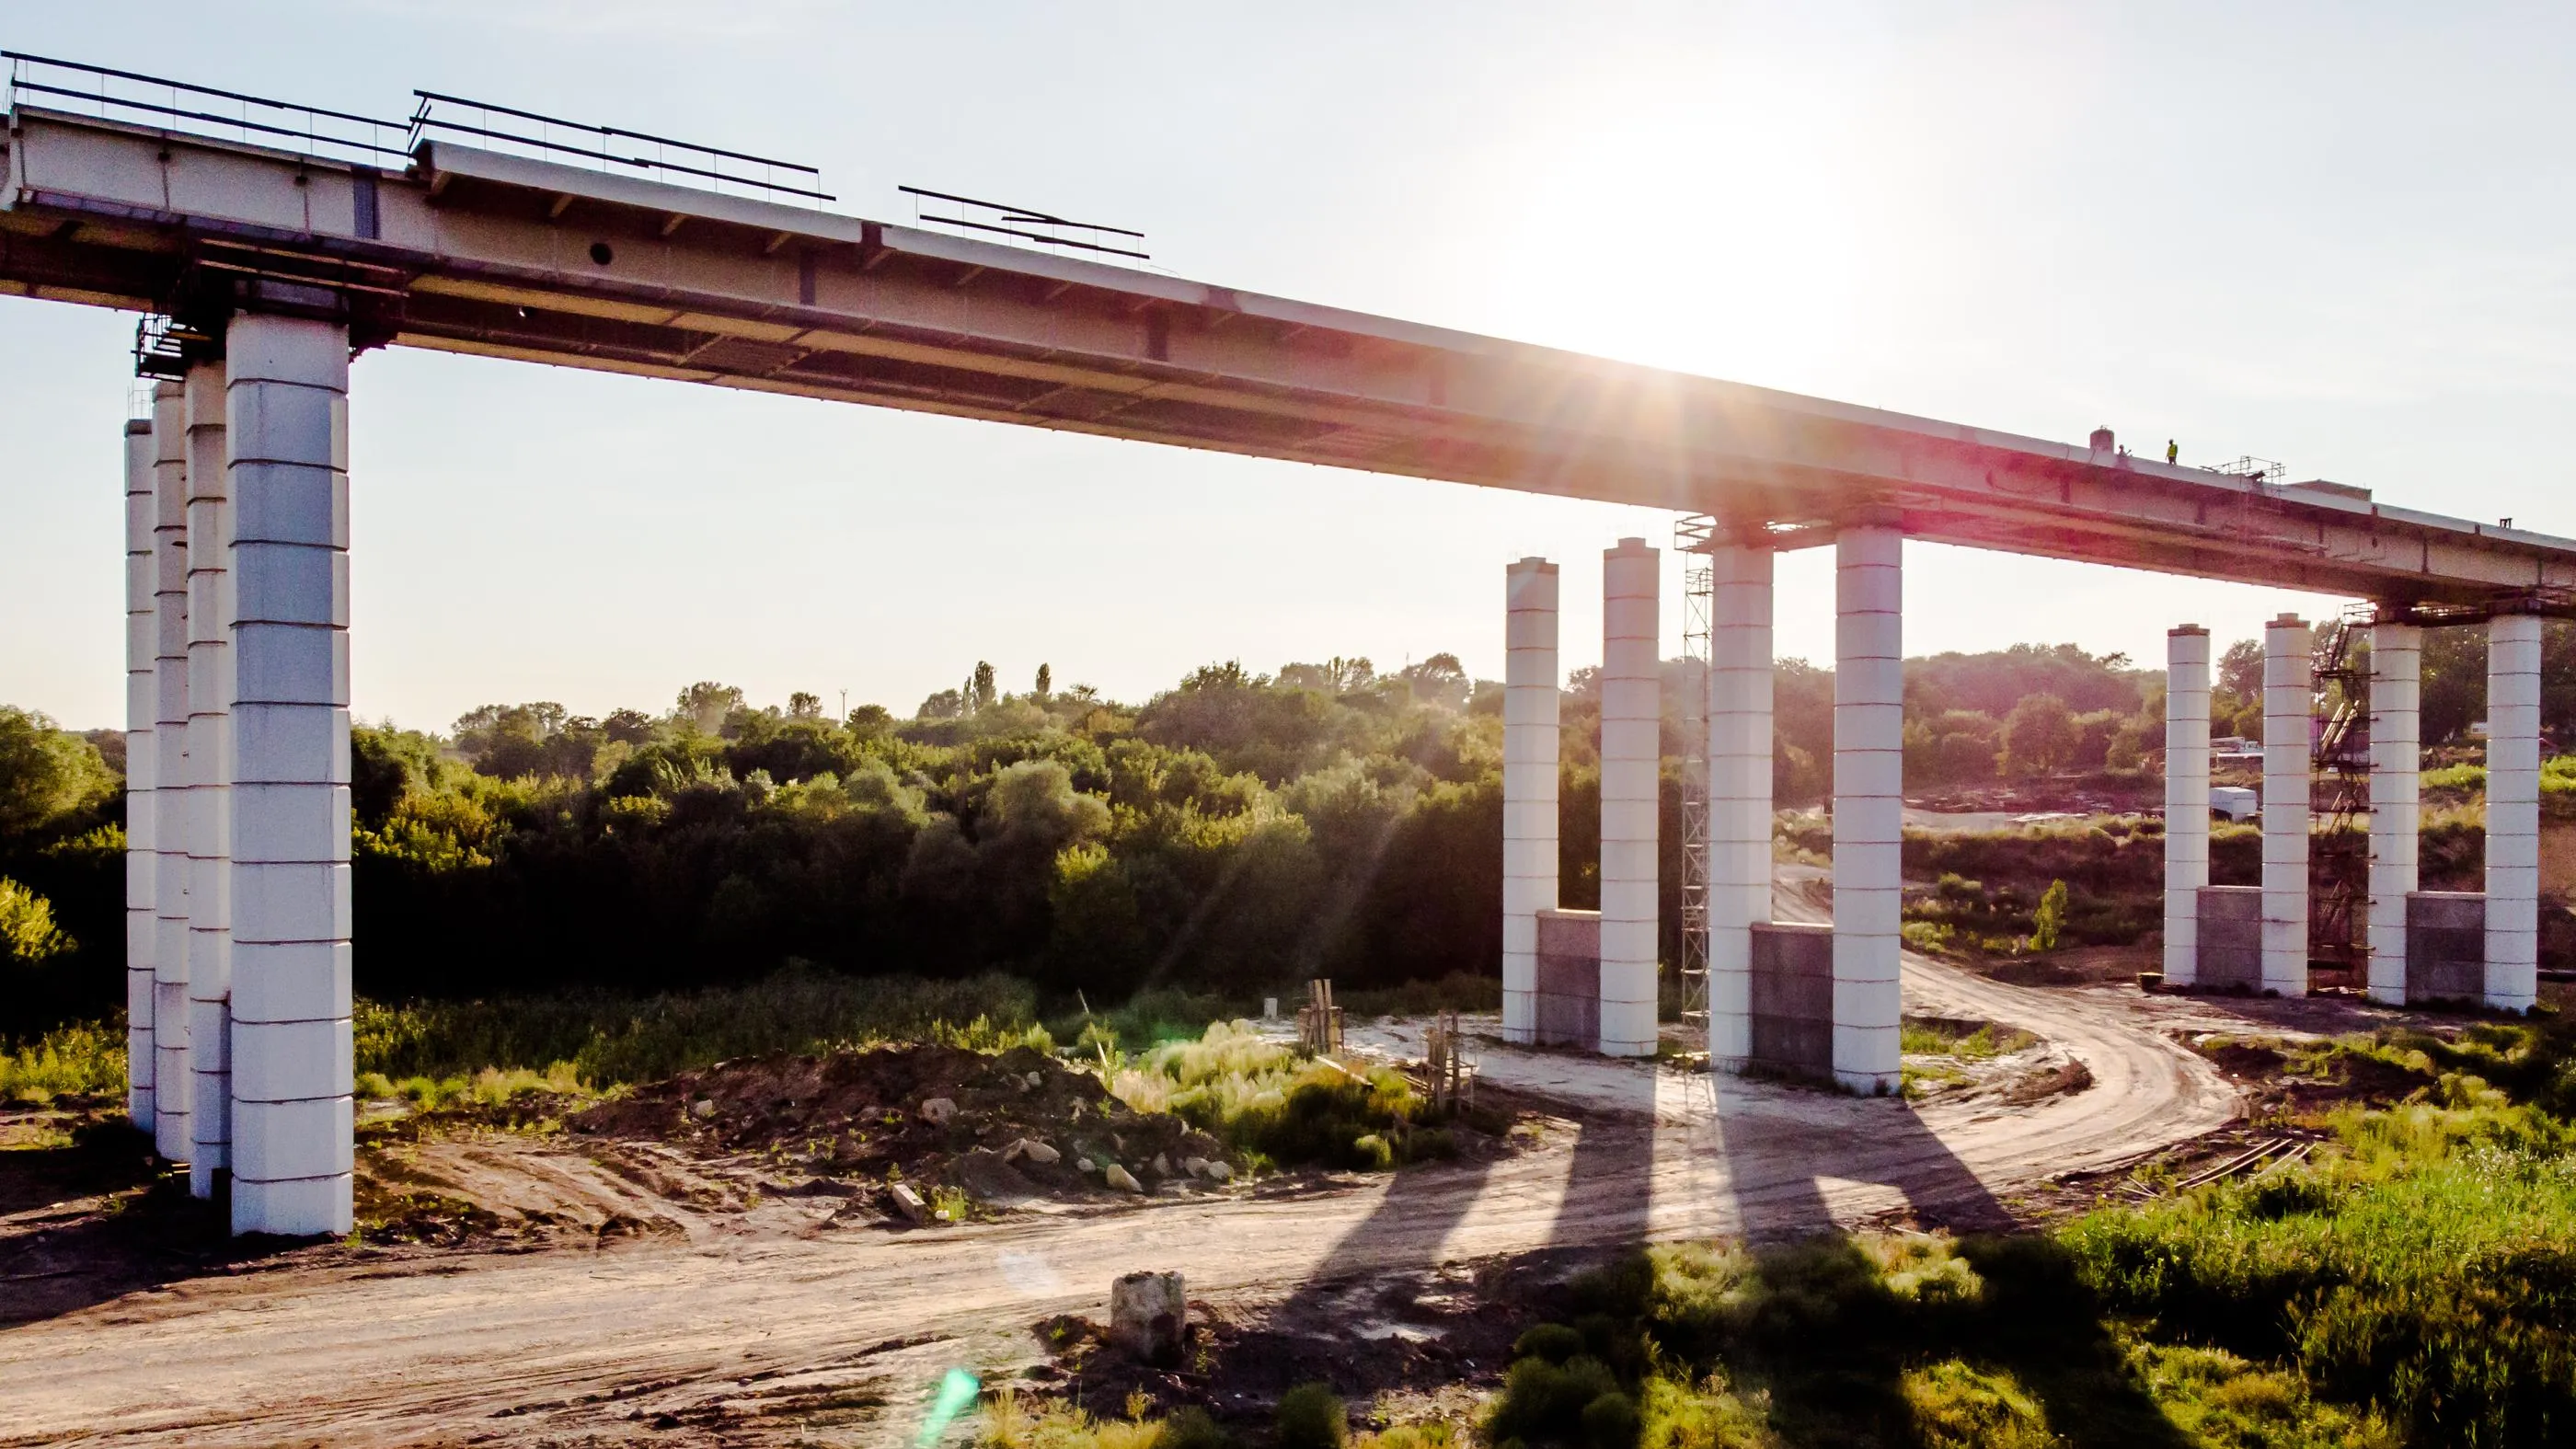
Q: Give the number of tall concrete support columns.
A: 12